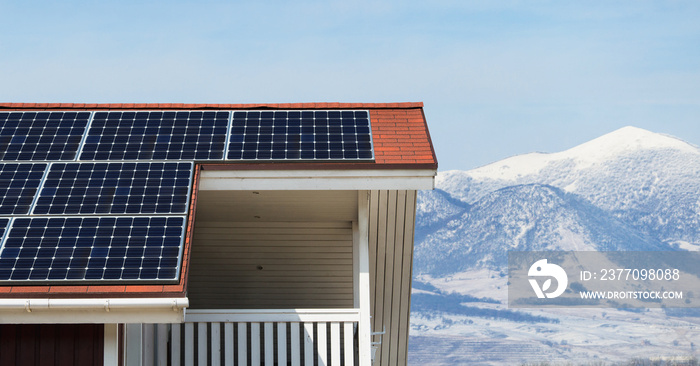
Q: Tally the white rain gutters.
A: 1